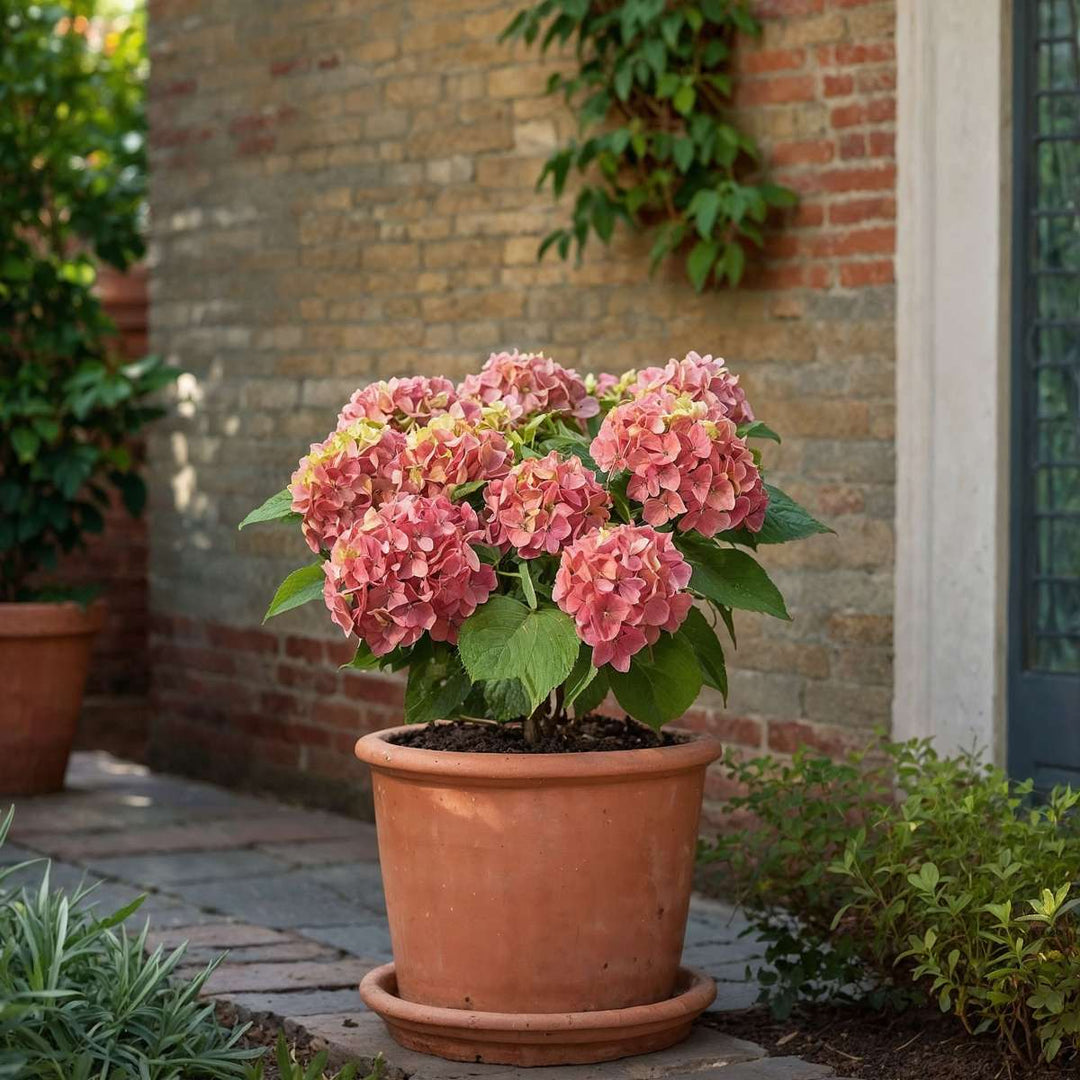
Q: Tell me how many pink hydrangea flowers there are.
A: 9